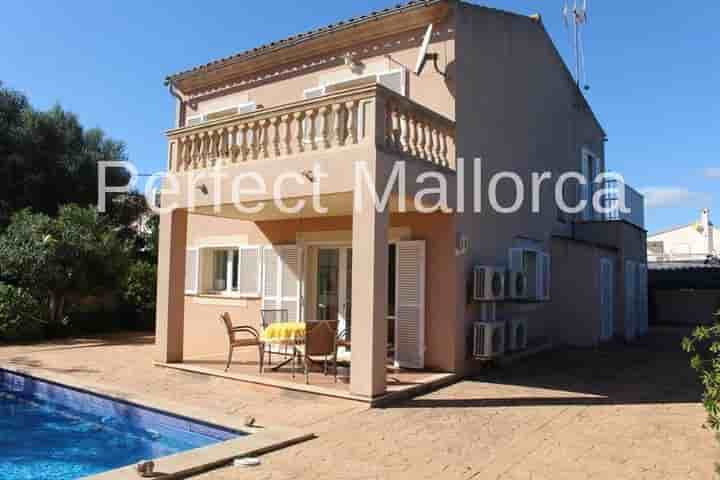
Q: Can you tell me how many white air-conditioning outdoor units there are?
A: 4